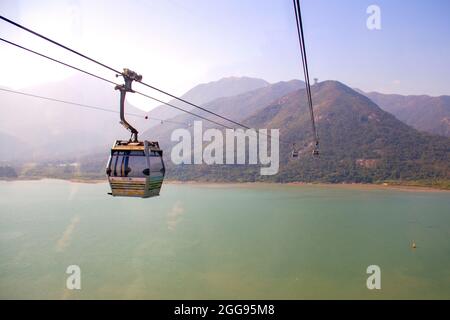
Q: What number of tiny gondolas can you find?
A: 2